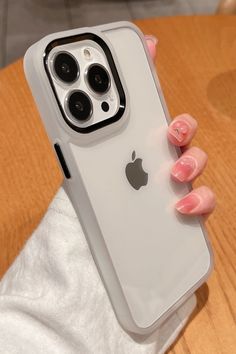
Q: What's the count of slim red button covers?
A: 0